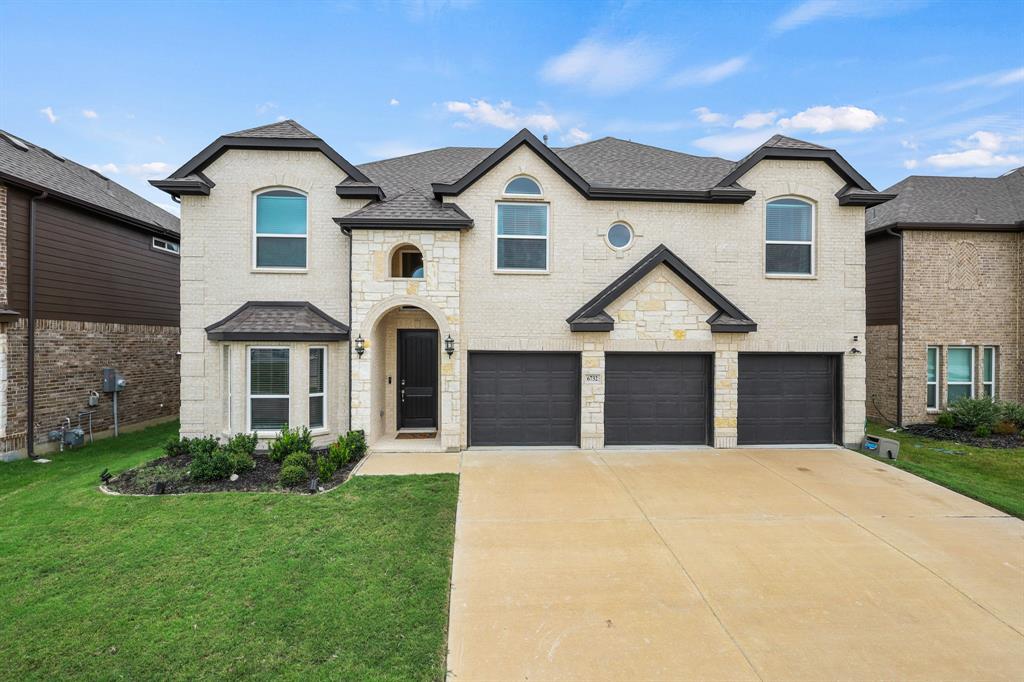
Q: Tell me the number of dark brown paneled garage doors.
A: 3